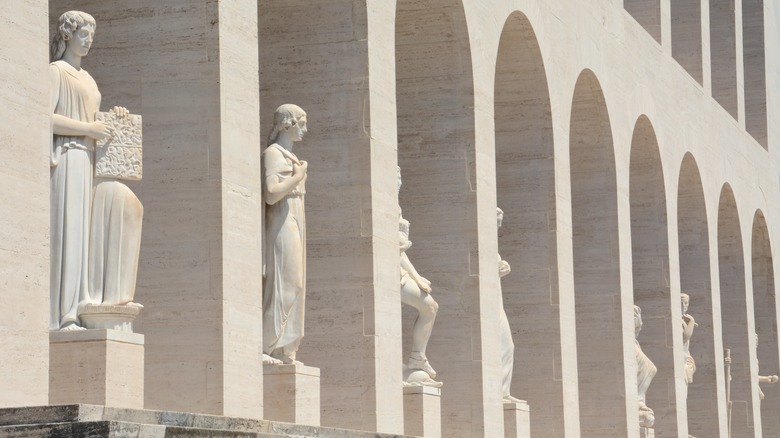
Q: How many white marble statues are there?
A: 8